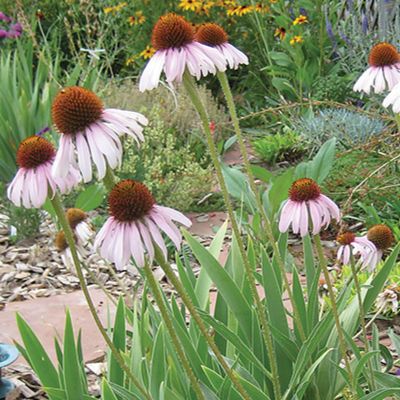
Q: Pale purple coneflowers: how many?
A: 12